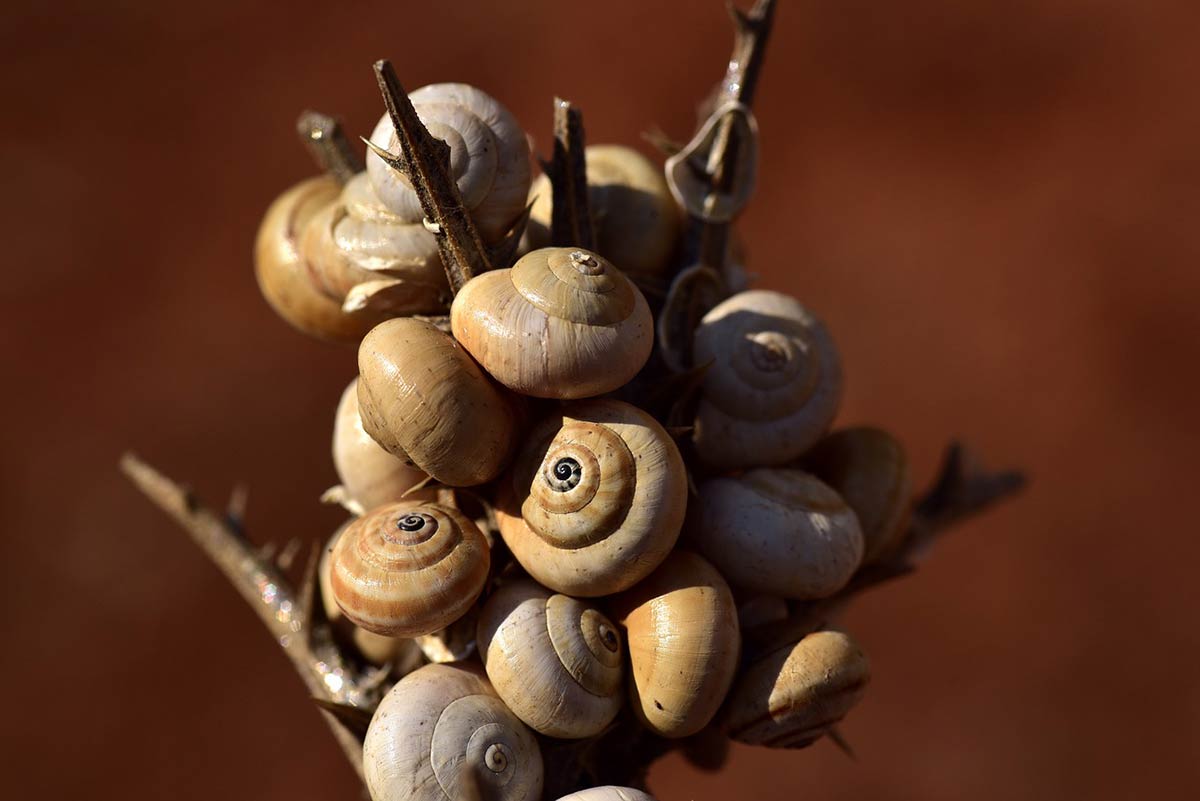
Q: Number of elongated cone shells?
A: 0